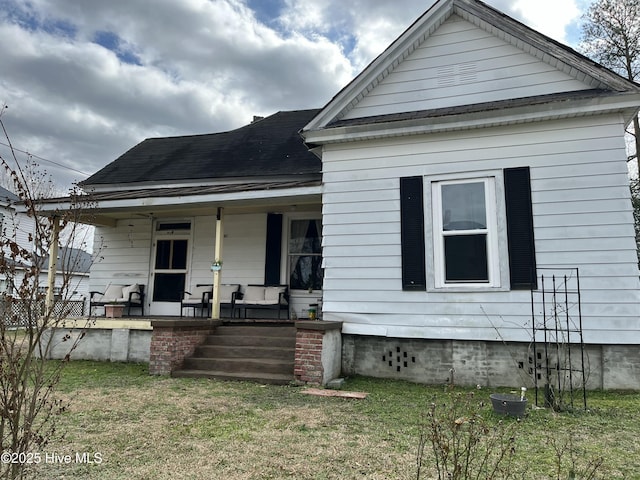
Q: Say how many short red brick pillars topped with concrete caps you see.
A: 2